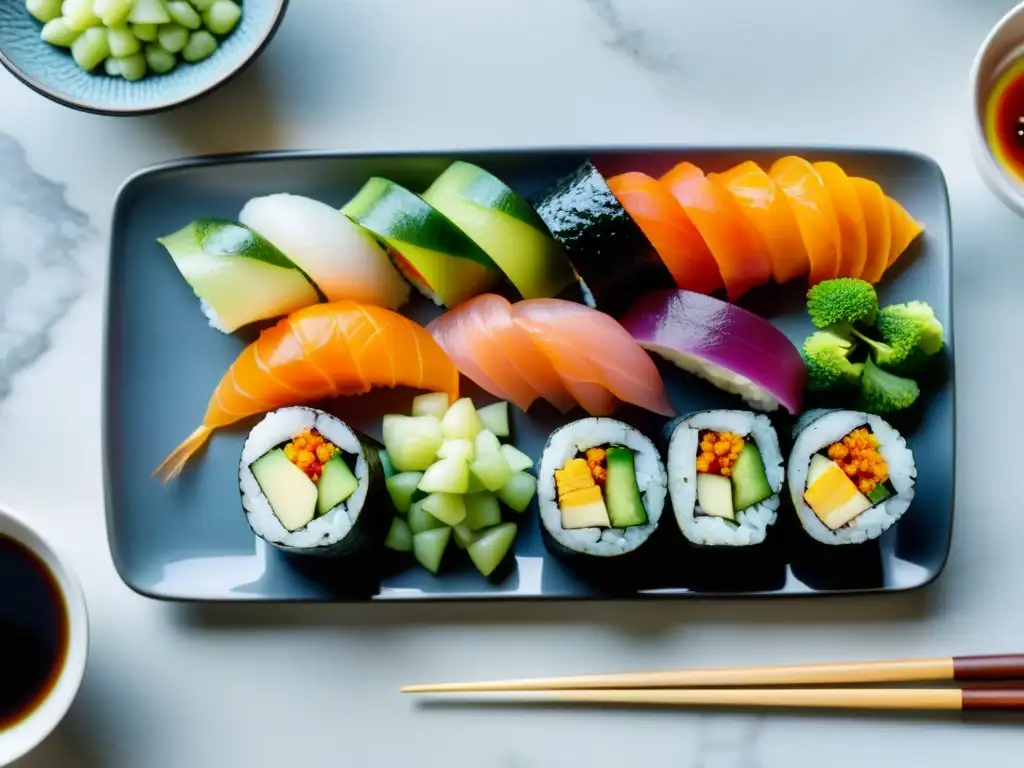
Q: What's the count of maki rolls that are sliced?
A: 4